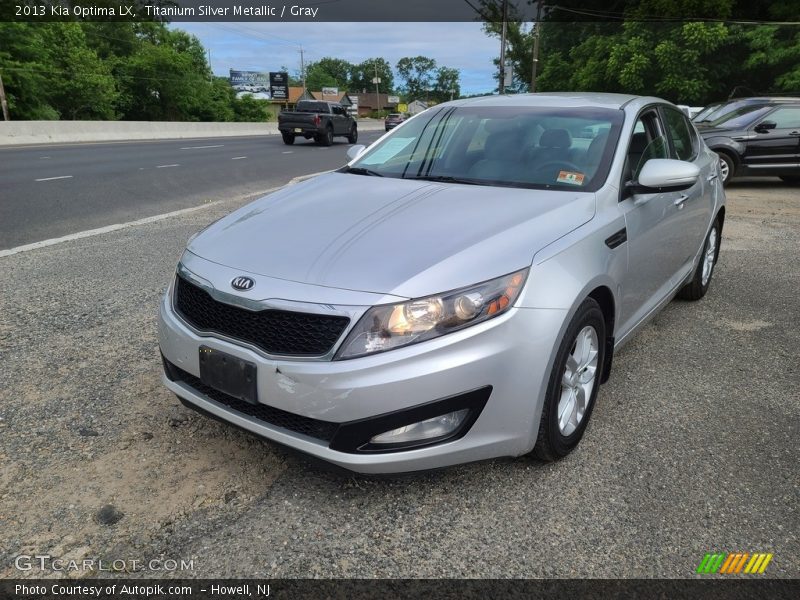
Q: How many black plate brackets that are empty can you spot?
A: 1